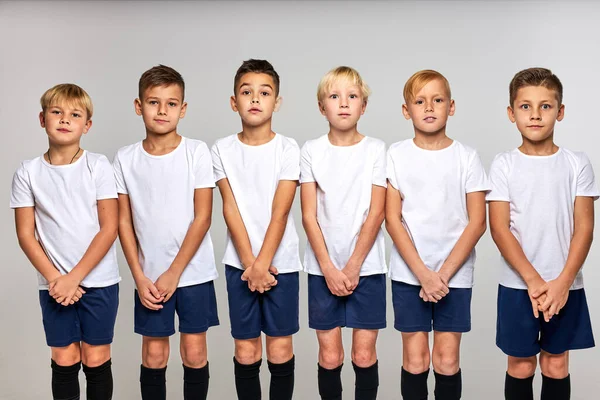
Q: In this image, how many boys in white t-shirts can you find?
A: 6